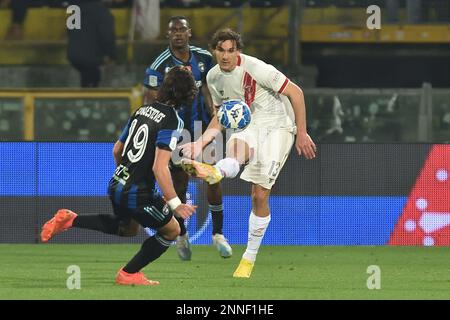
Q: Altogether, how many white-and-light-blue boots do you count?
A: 2